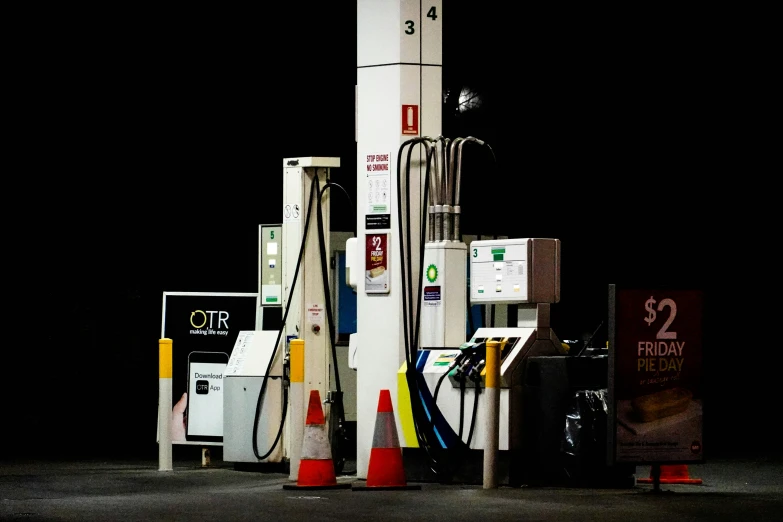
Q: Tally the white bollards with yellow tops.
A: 3